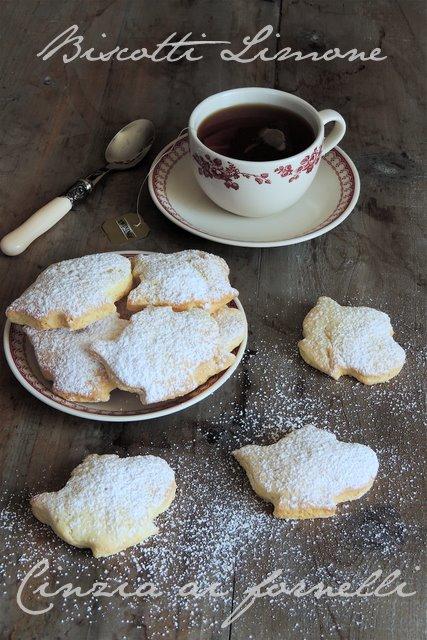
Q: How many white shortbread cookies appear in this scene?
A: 8